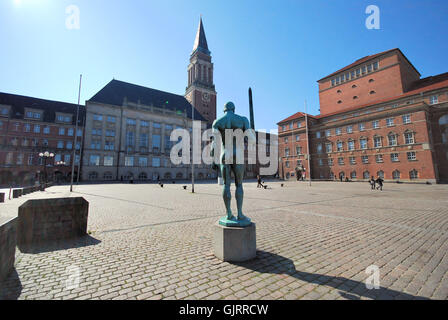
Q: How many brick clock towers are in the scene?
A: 1